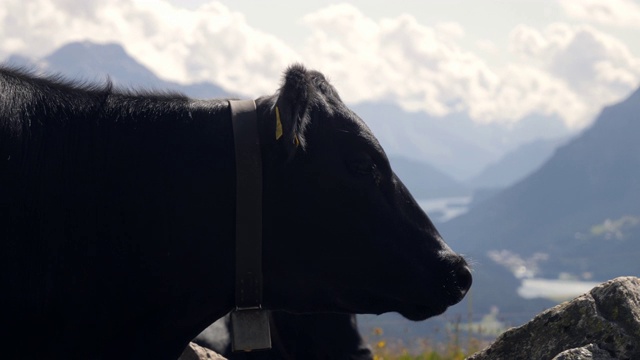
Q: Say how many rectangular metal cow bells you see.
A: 1